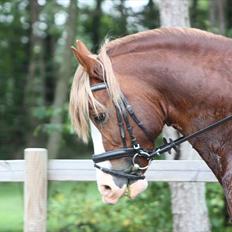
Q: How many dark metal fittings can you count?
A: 0